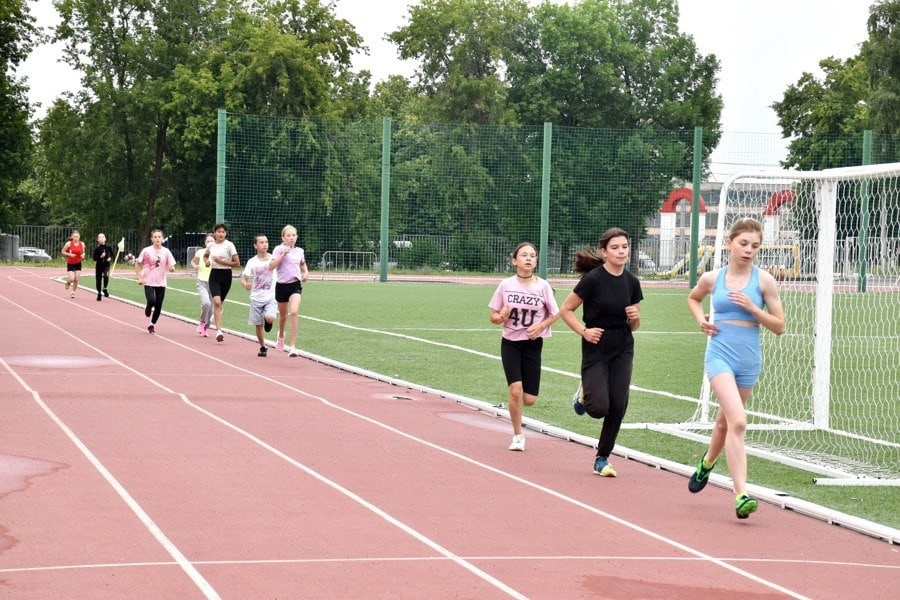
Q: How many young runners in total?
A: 10